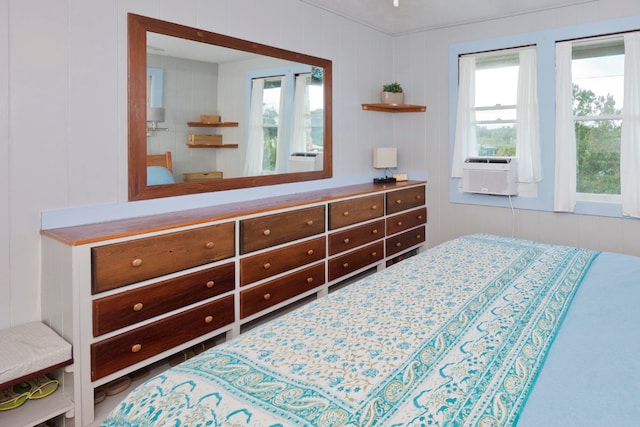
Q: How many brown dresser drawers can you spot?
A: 12